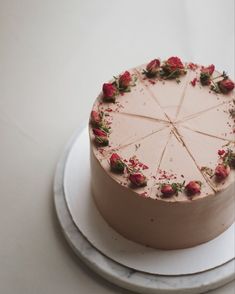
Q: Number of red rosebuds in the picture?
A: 13